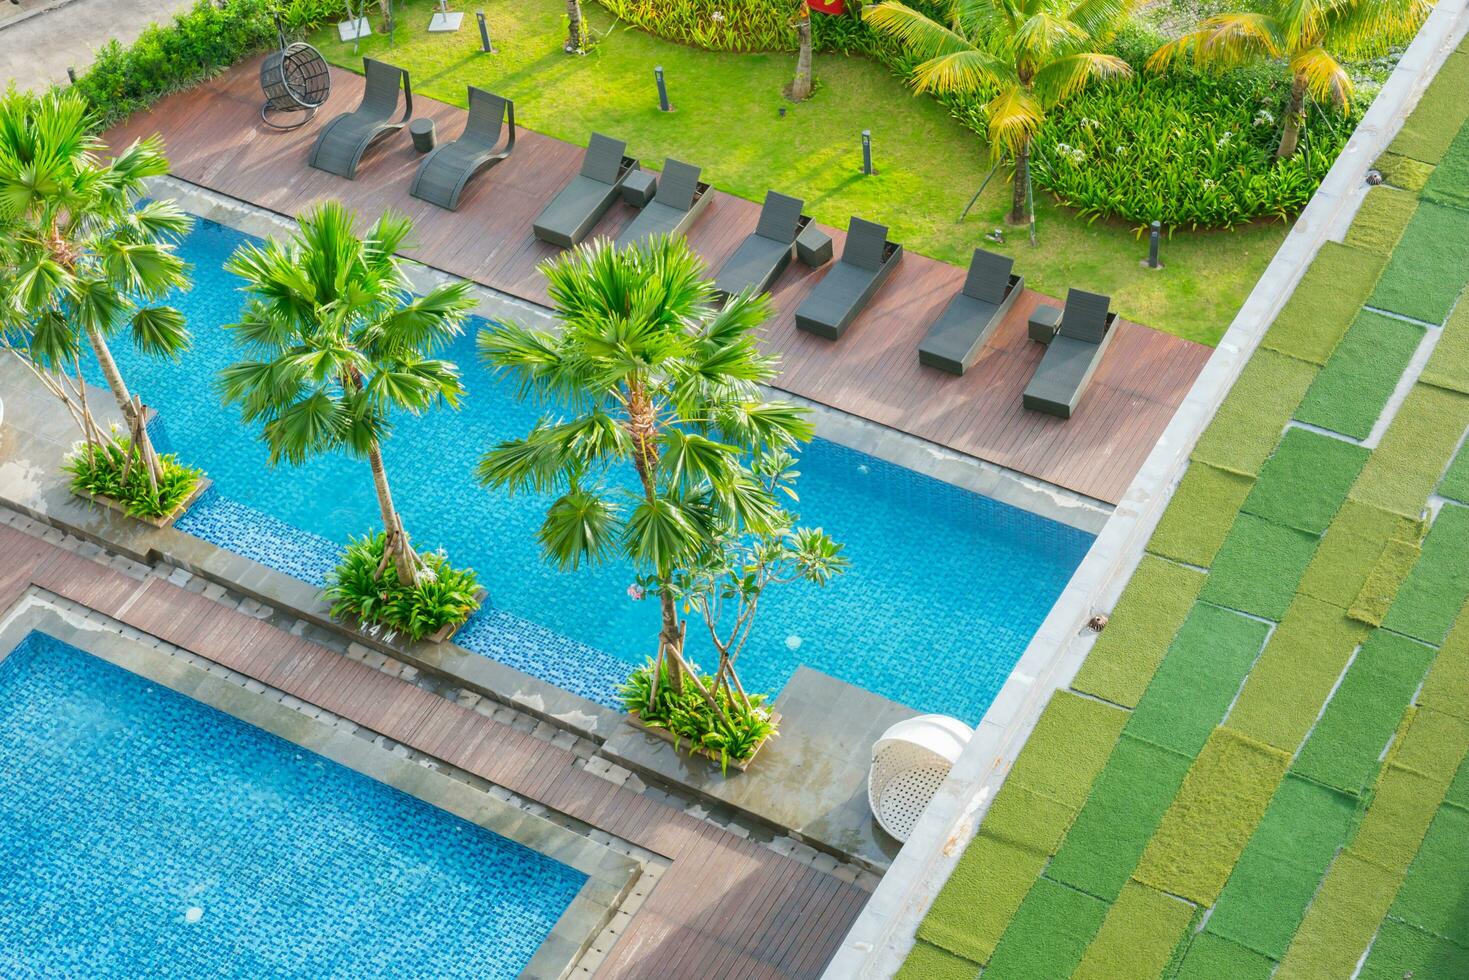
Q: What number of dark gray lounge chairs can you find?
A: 8